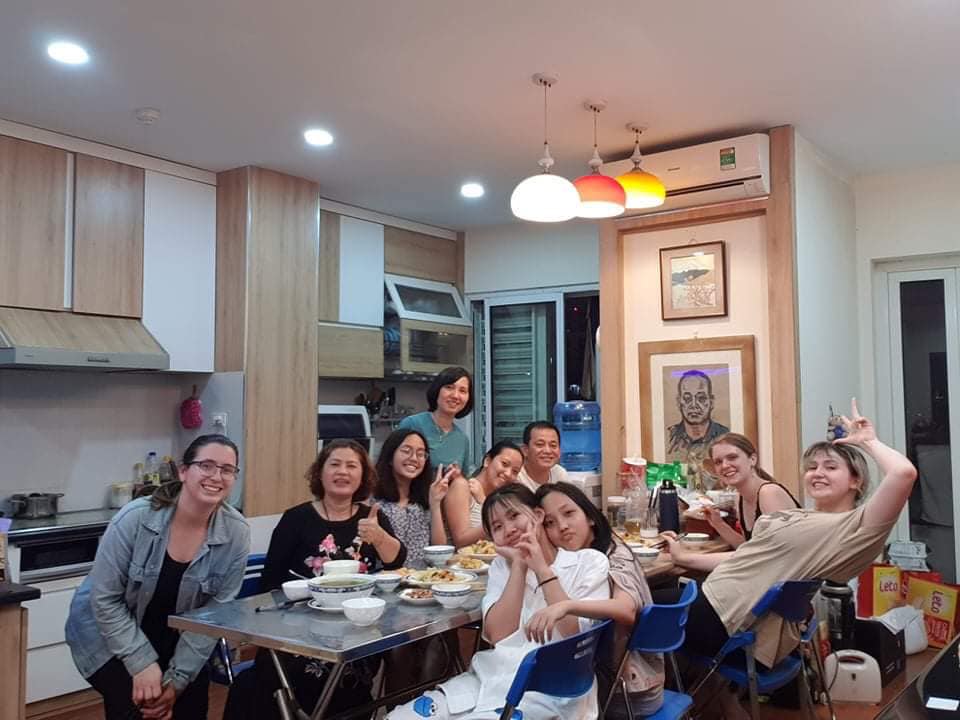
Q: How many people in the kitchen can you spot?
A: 10